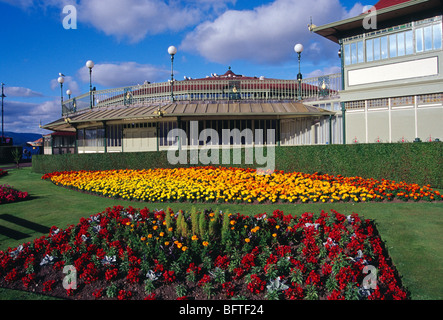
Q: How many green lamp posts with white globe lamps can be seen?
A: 5